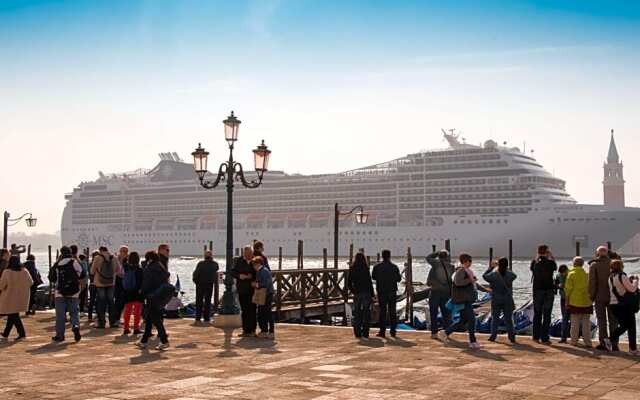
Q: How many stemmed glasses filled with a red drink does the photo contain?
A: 0